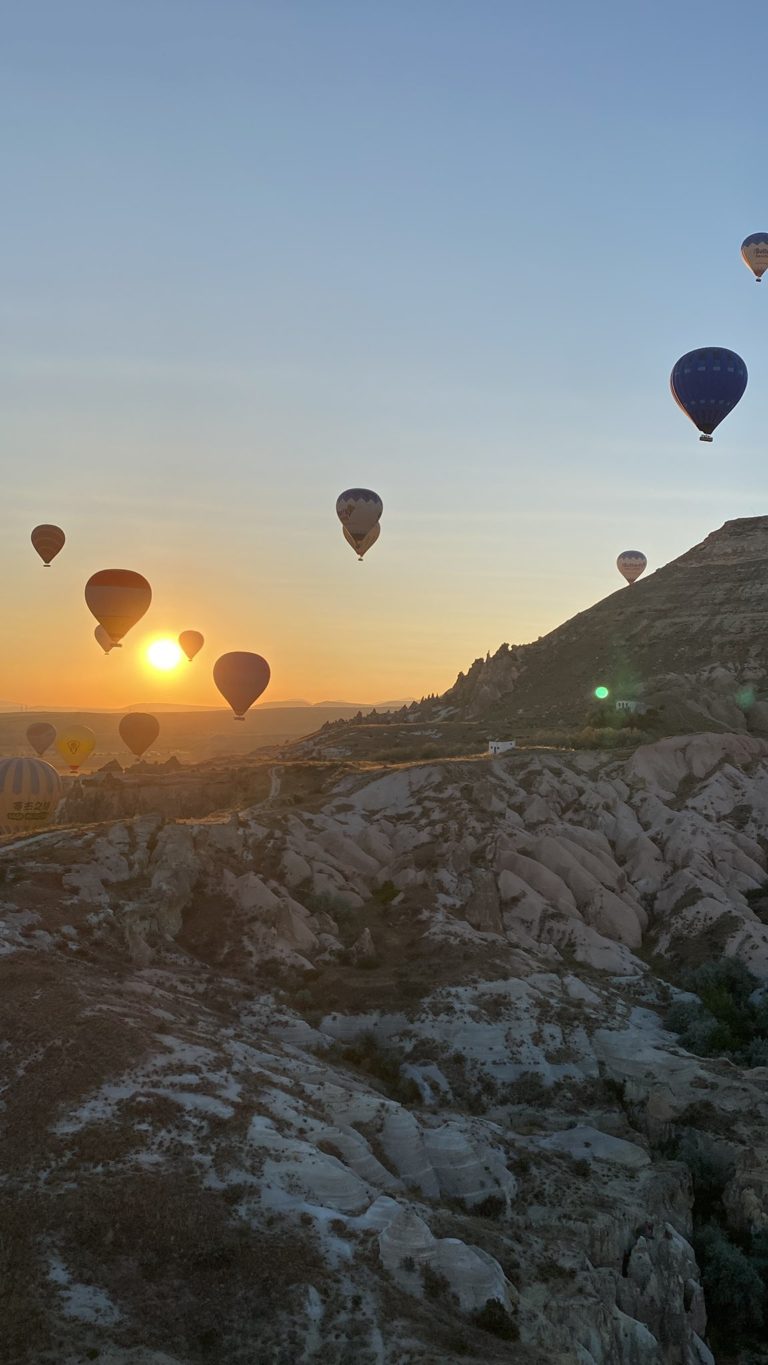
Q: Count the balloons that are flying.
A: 14